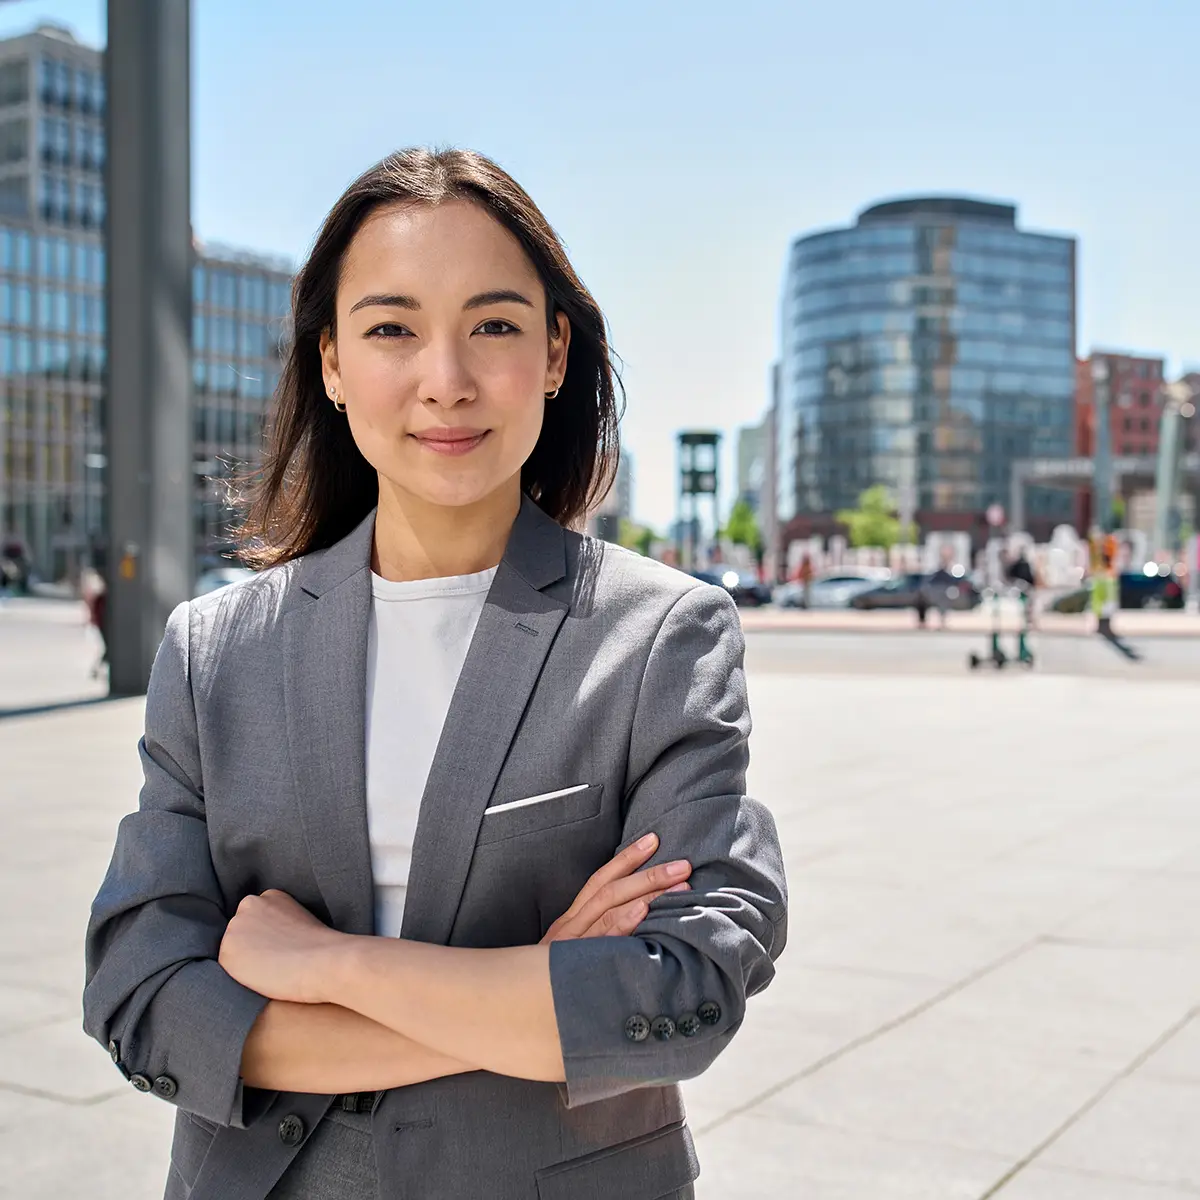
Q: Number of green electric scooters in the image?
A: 2